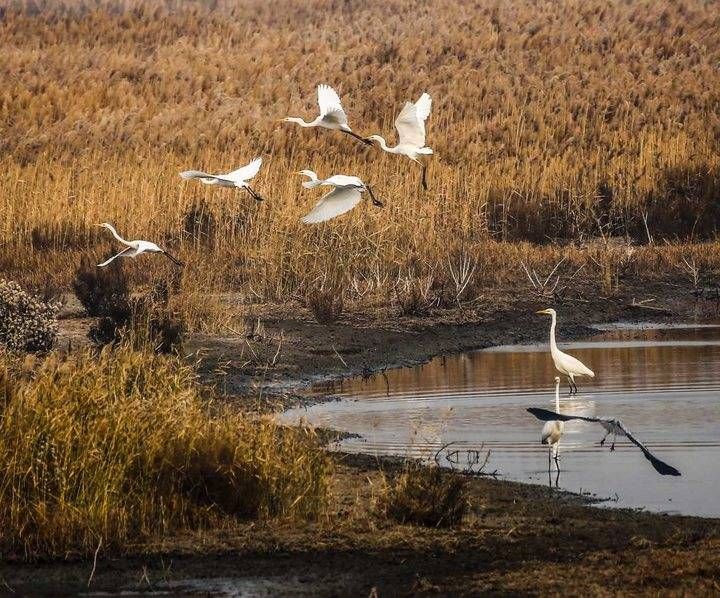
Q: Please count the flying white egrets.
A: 5